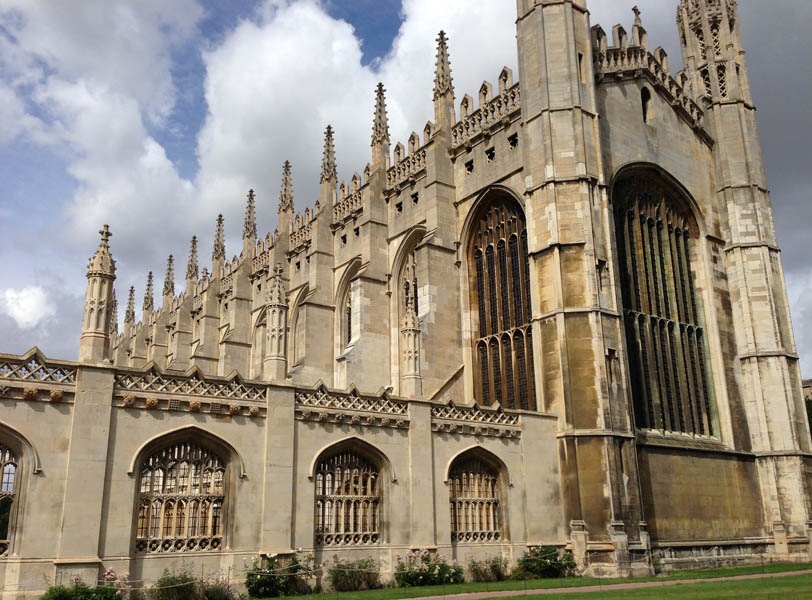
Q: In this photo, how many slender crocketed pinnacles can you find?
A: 11